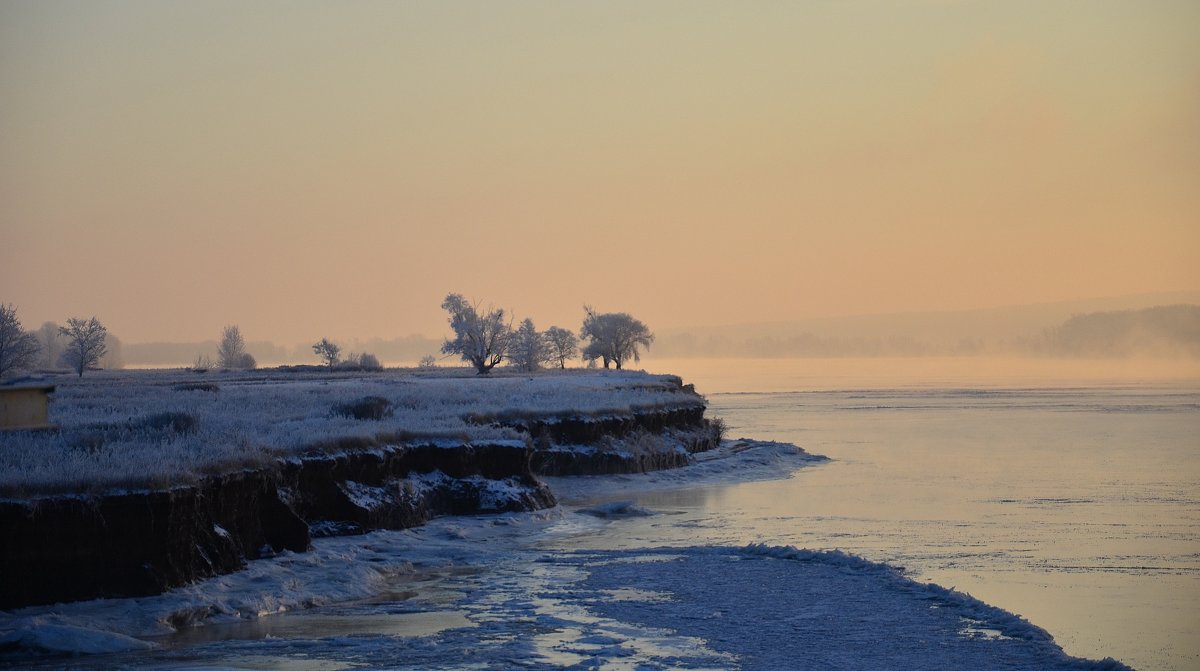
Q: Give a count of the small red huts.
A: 0